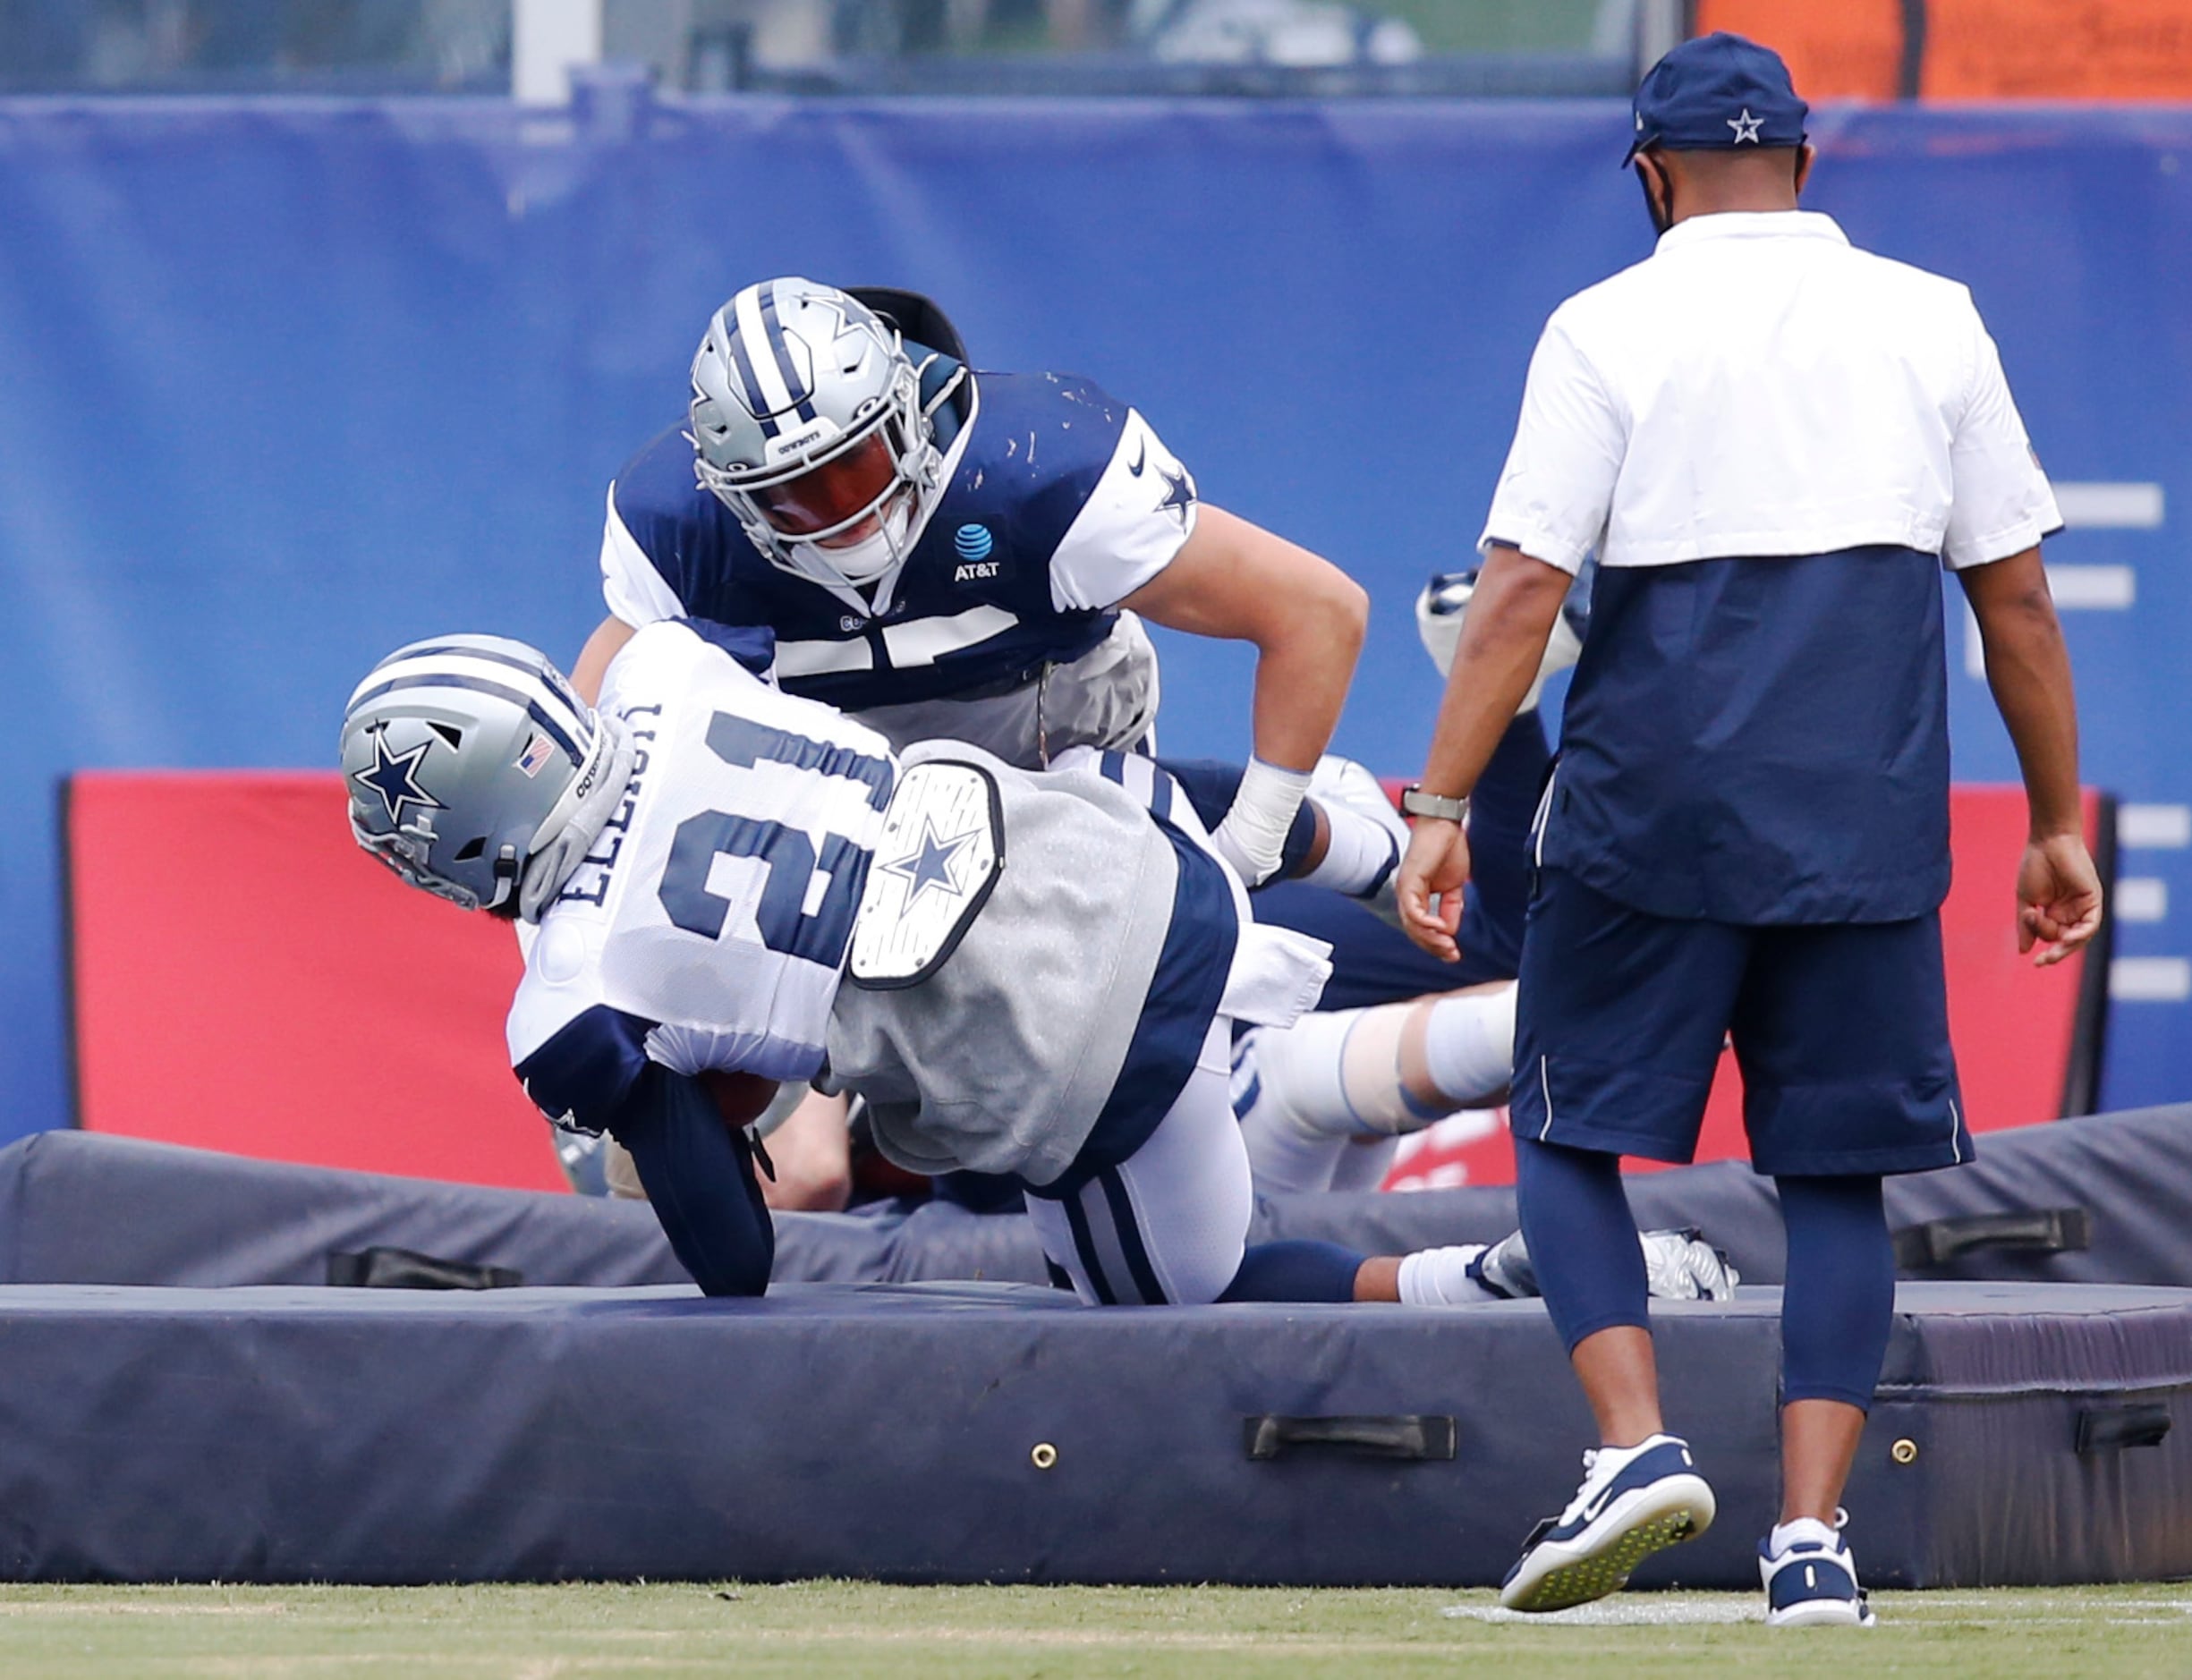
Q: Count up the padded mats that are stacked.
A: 2